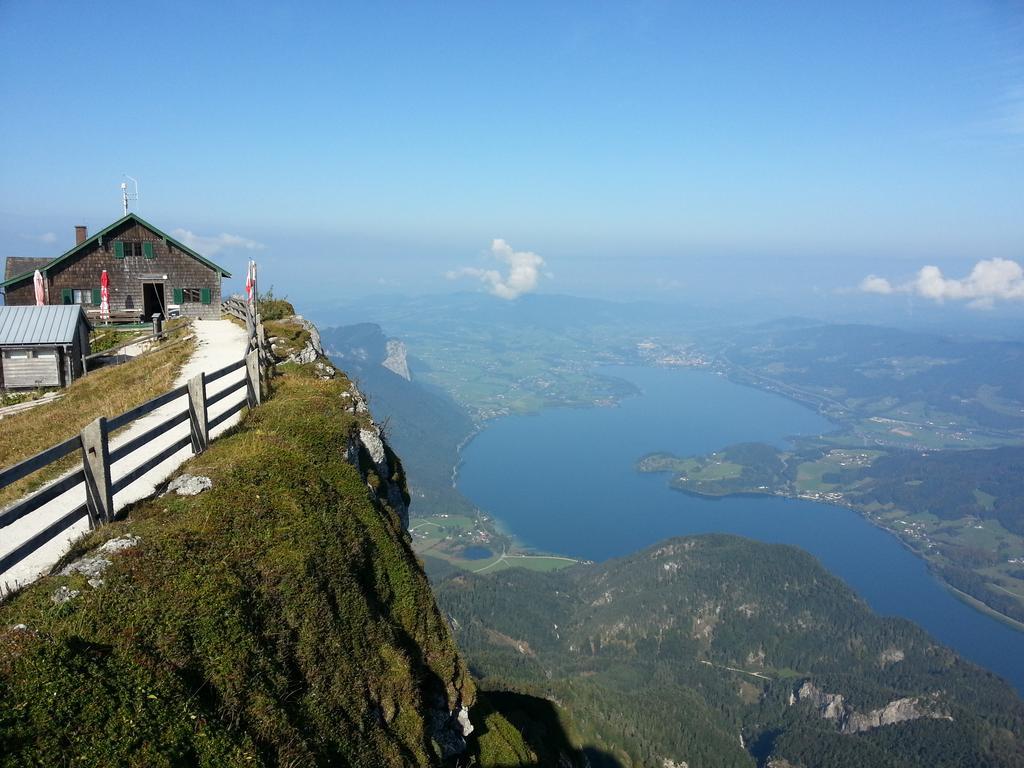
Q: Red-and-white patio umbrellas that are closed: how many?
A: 2